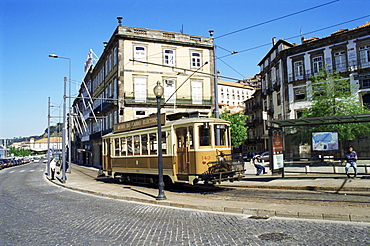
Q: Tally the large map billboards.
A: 1